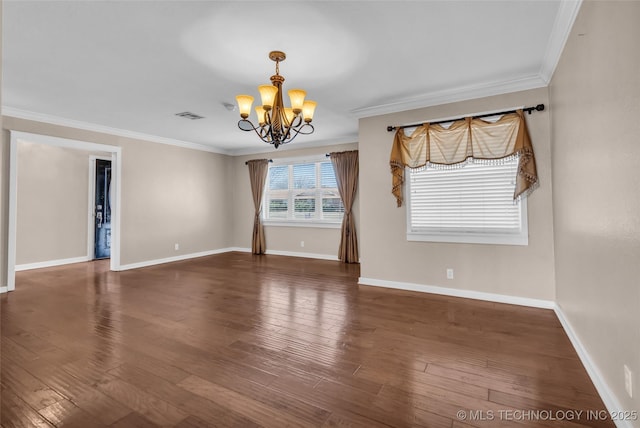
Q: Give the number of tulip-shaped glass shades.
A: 6